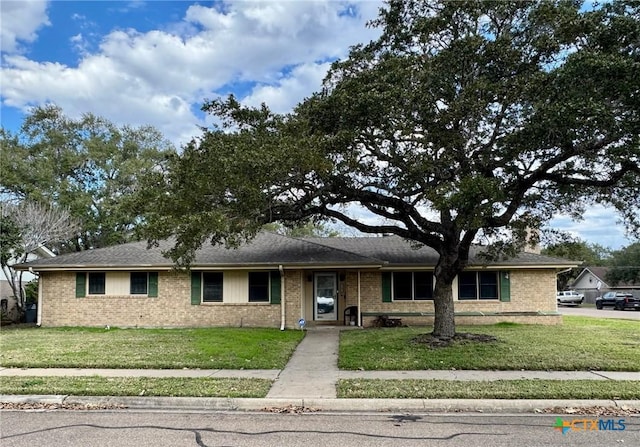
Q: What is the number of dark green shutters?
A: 6